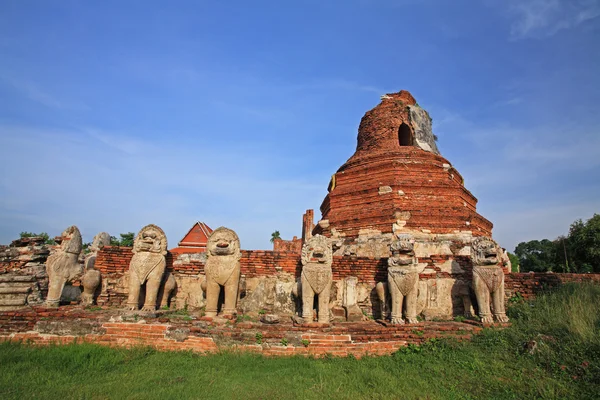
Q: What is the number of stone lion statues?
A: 7